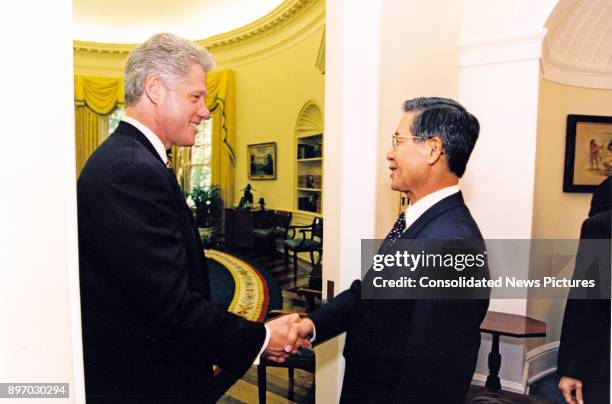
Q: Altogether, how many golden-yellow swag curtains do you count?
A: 2